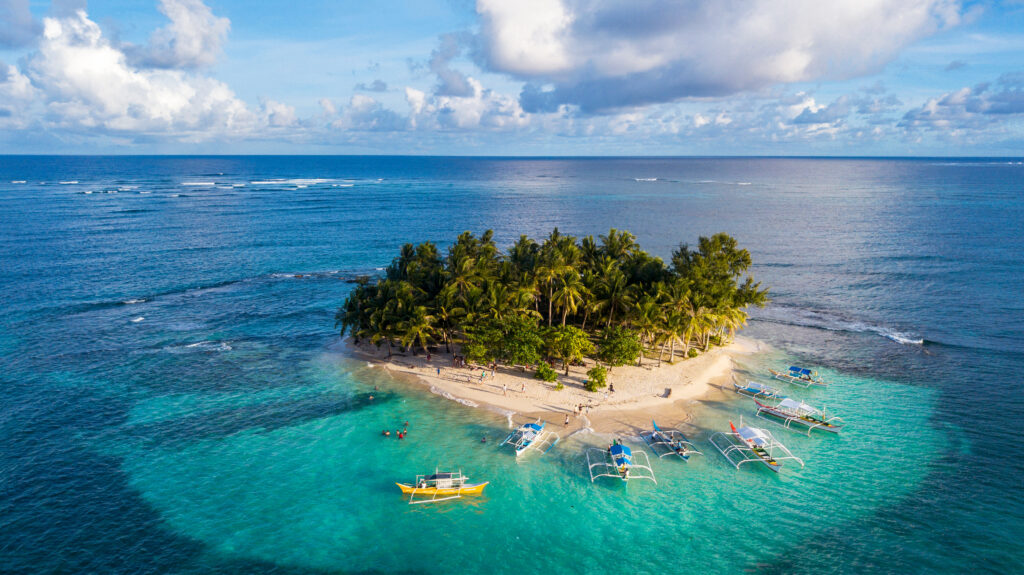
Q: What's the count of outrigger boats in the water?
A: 8